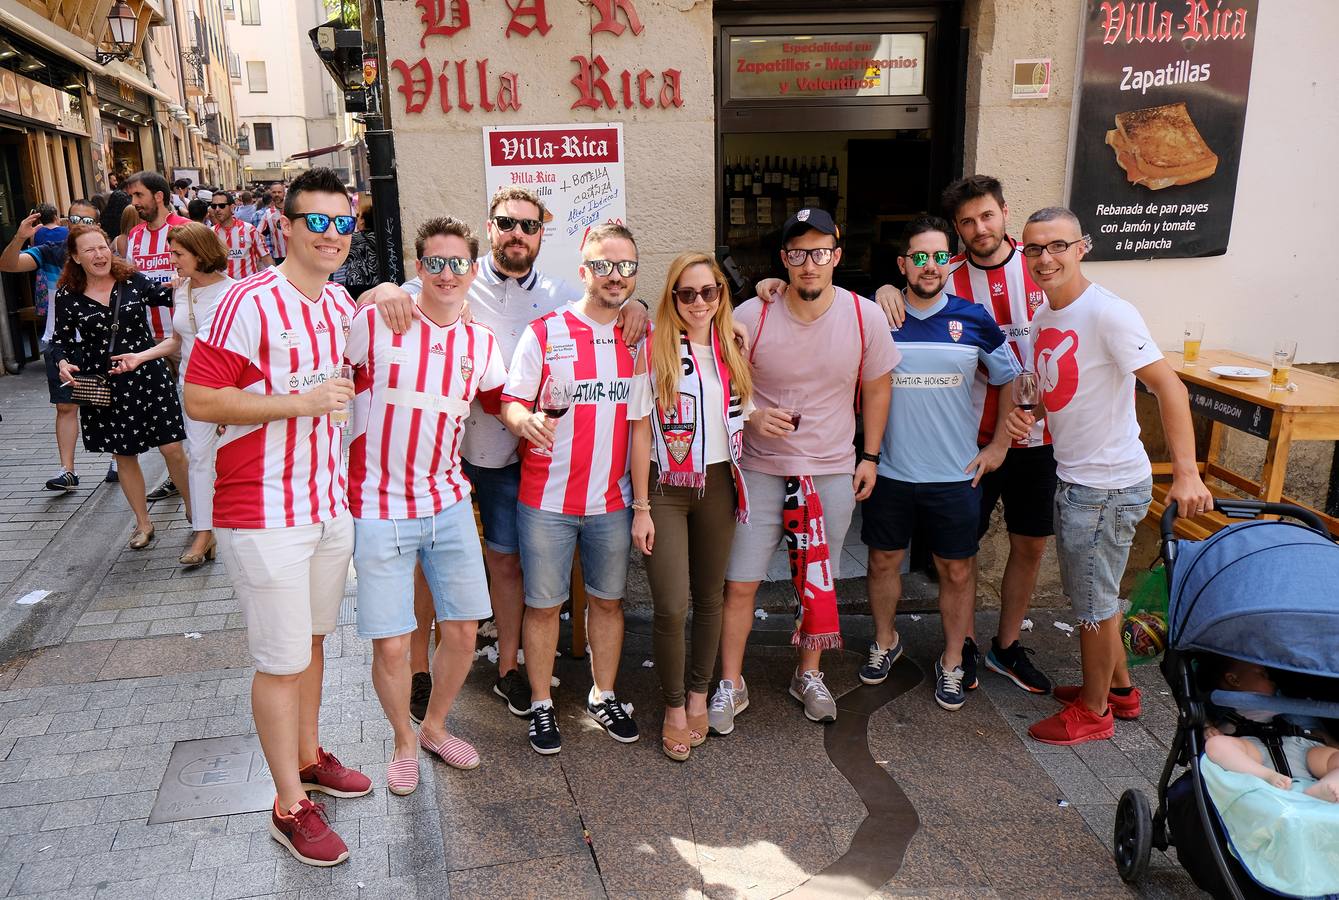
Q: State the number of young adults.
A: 9